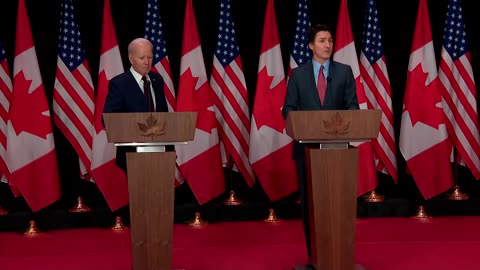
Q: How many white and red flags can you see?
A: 6